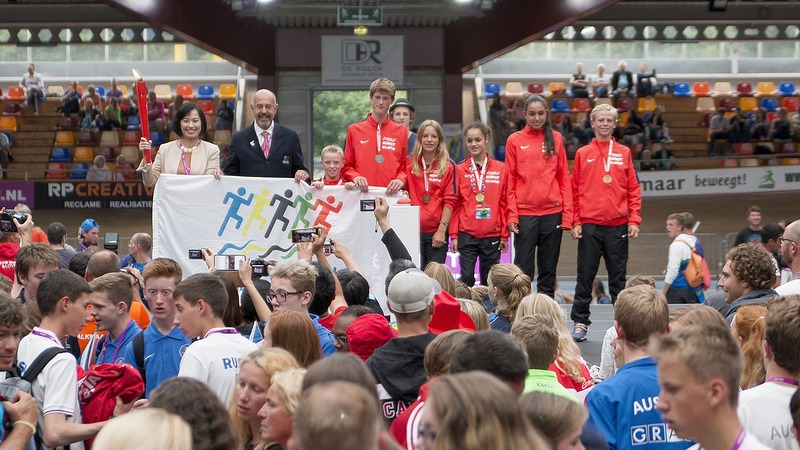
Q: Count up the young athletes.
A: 6